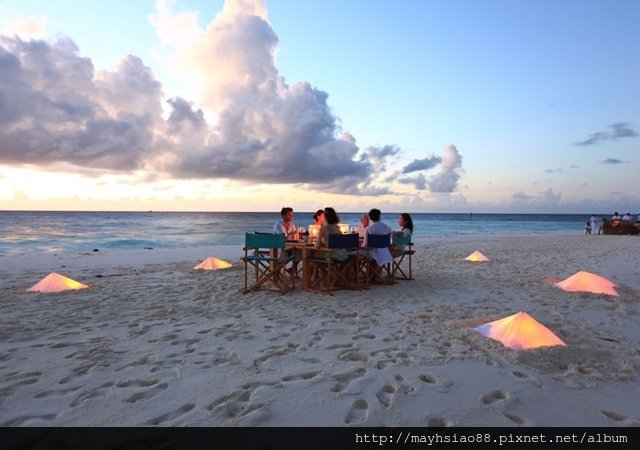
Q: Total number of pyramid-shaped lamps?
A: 5